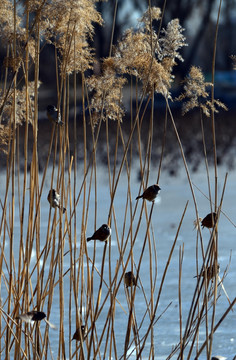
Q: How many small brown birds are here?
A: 9